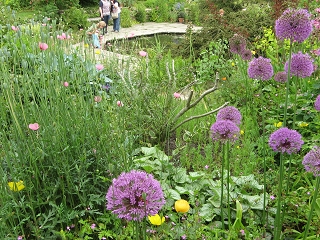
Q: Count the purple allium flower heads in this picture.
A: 12